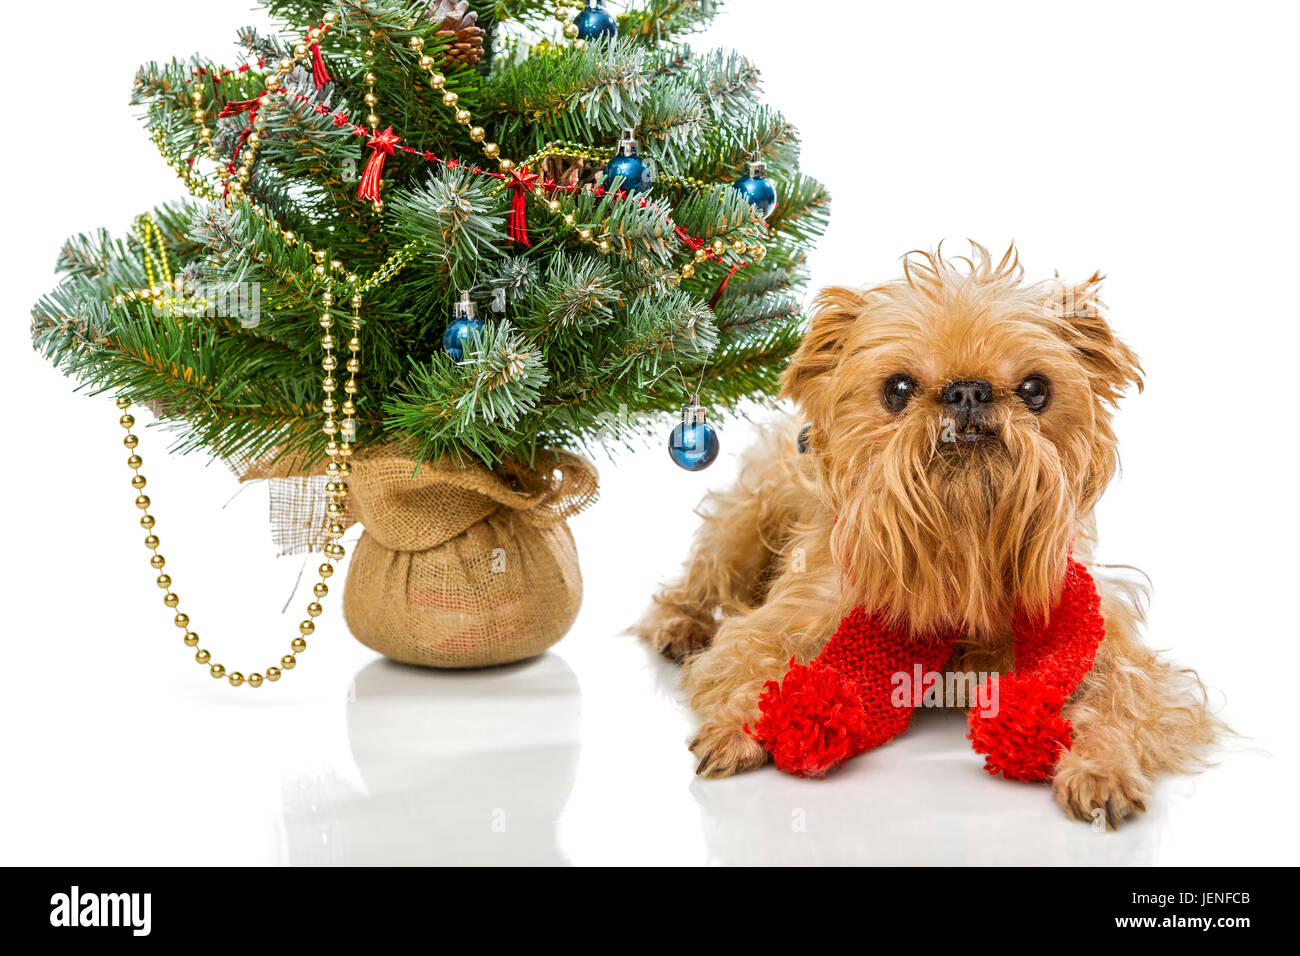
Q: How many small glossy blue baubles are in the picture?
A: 5